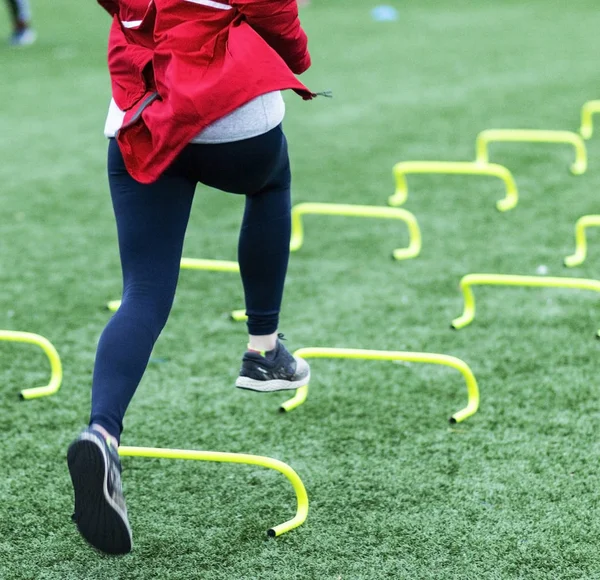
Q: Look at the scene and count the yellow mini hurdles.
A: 10